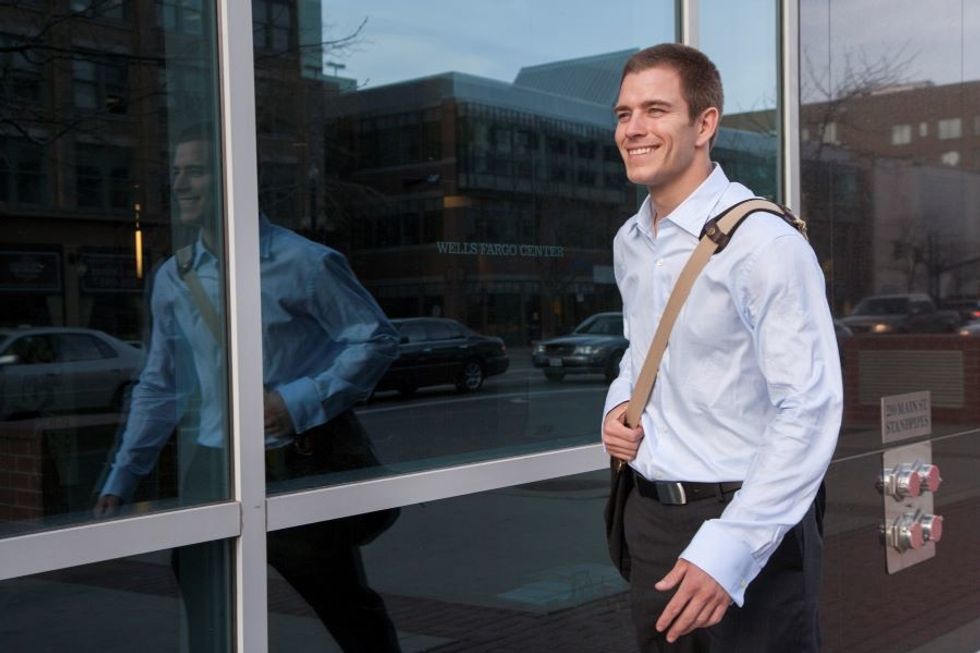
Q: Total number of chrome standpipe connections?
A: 4